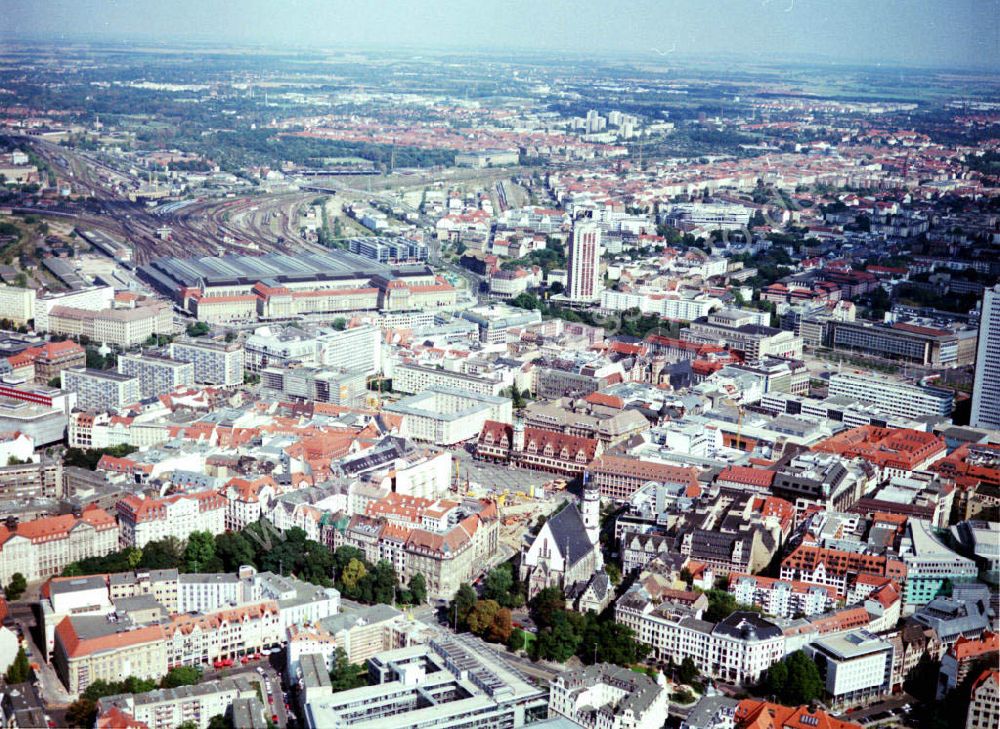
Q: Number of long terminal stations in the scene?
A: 1